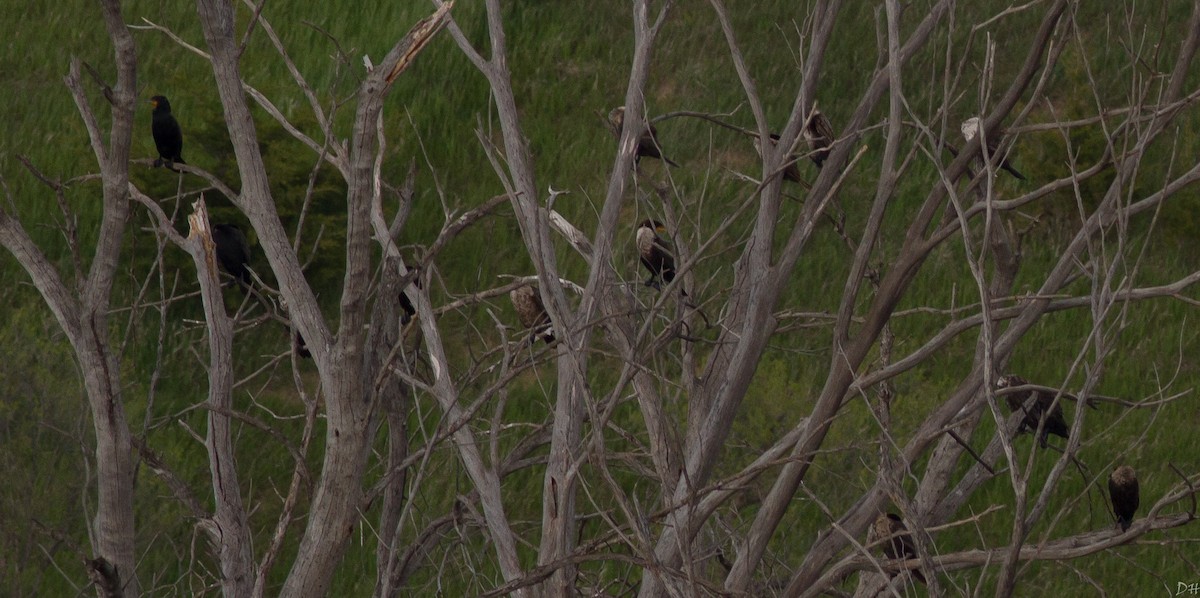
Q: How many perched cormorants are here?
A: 13